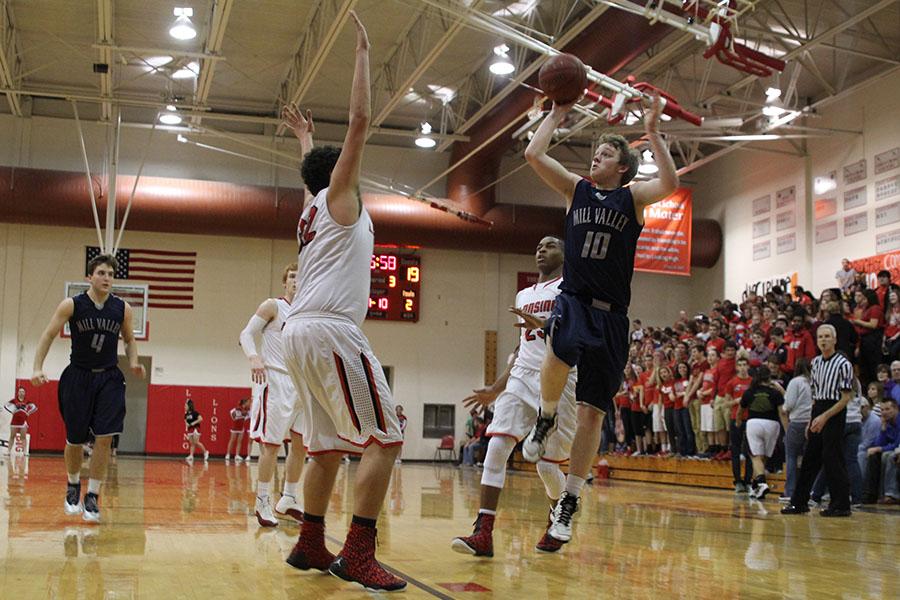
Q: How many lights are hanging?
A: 6